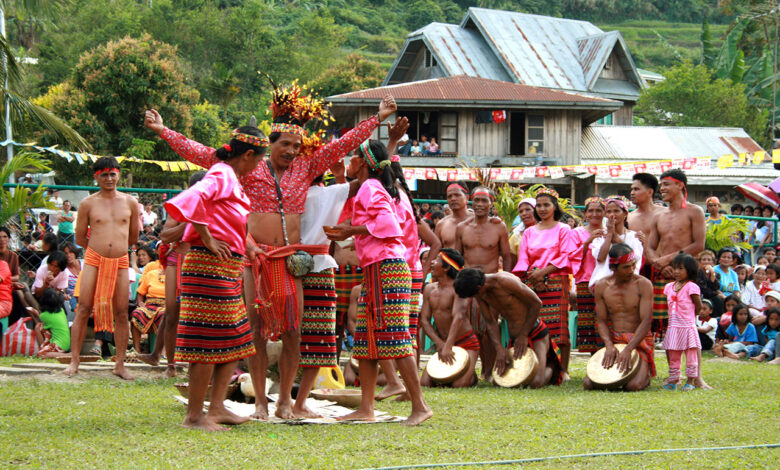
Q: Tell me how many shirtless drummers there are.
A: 3